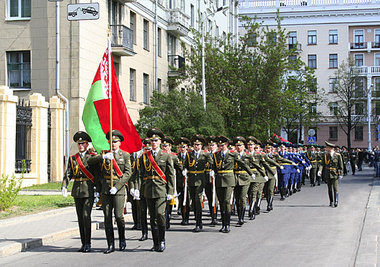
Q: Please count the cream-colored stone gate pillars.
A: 3